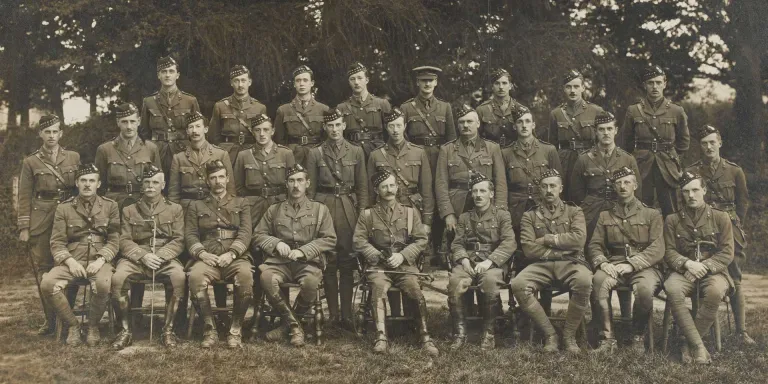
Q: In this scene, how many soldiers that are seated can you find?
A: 9